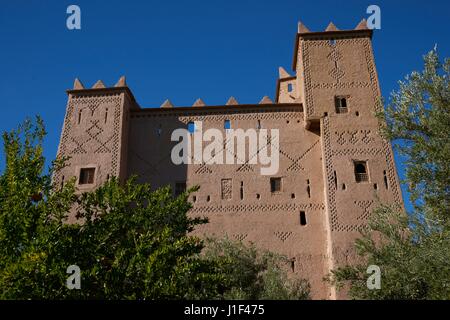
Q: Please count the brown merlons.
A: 11